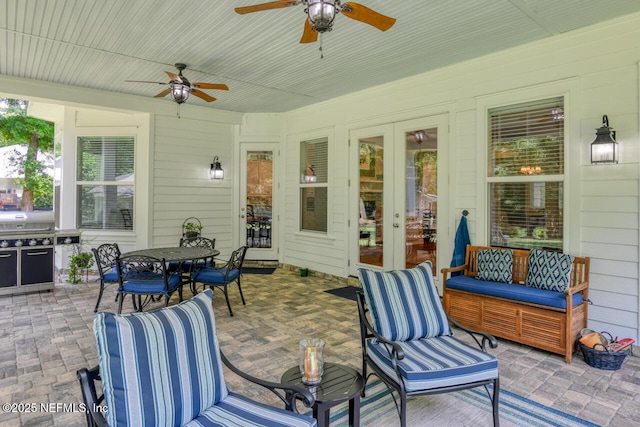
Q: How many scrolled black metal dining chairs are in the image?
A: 4